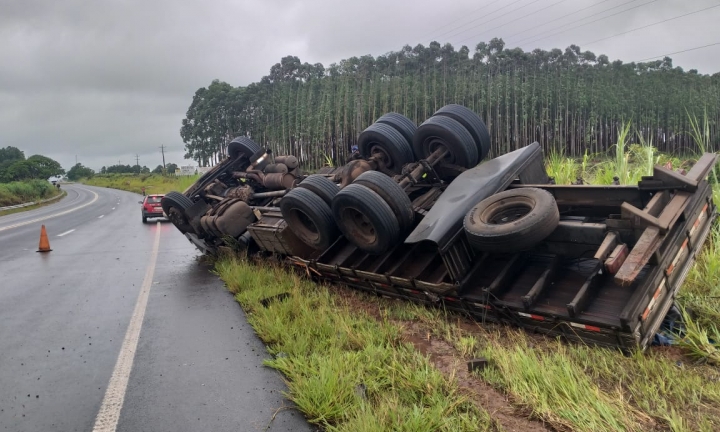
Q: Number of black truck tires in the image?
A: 11